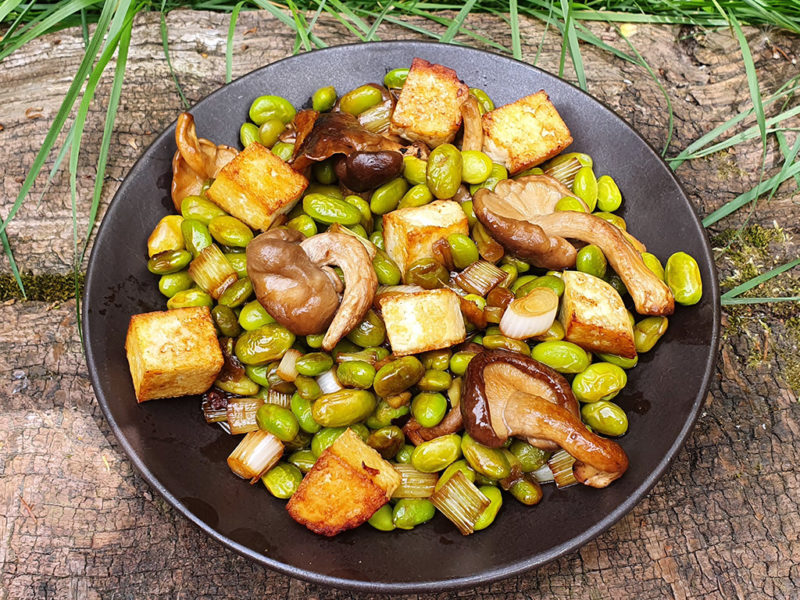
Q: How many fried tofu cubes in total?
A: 8